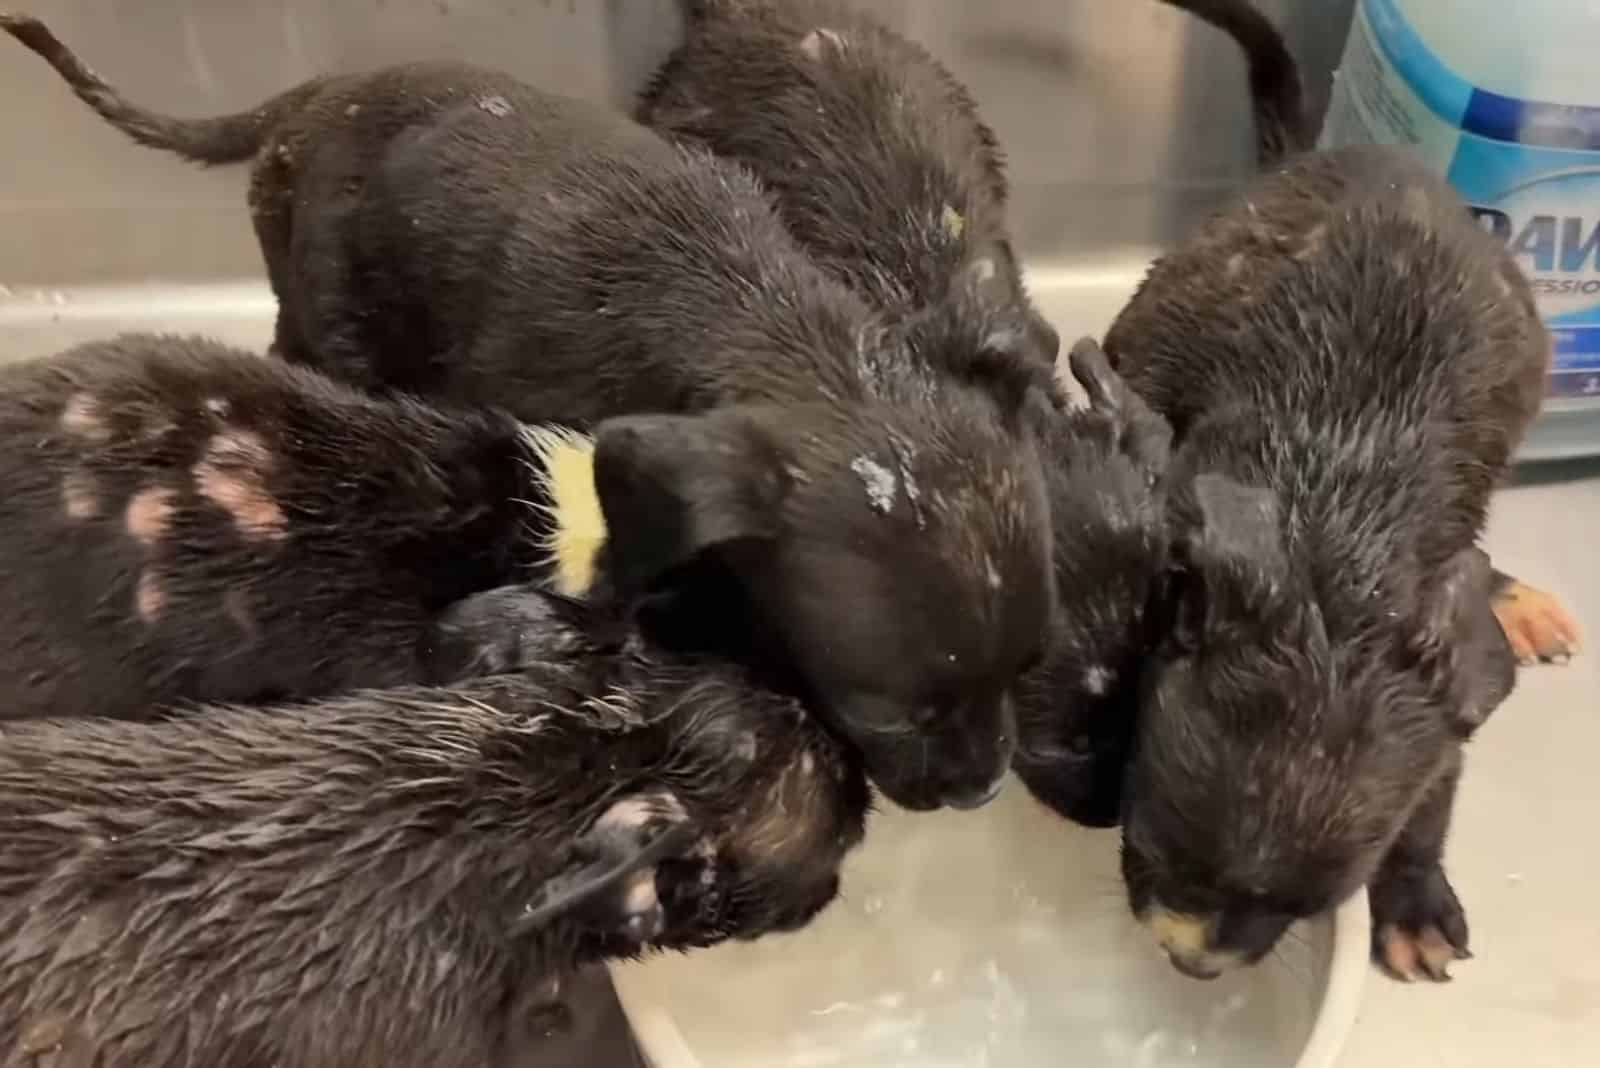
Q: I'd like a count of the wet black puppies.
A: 5